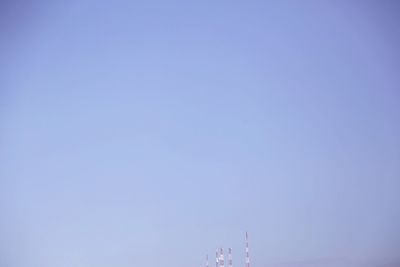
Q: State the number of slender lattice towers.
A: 5